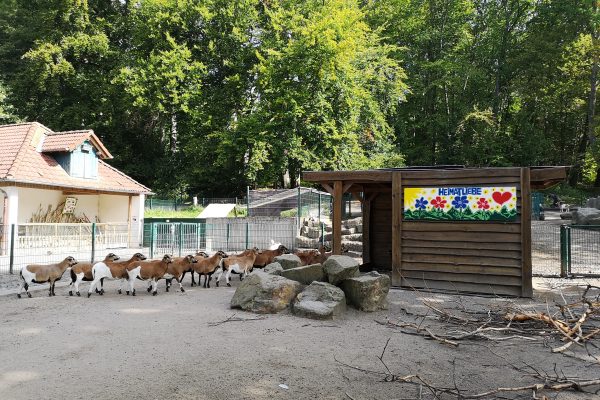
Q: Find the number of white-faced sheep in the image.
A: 0